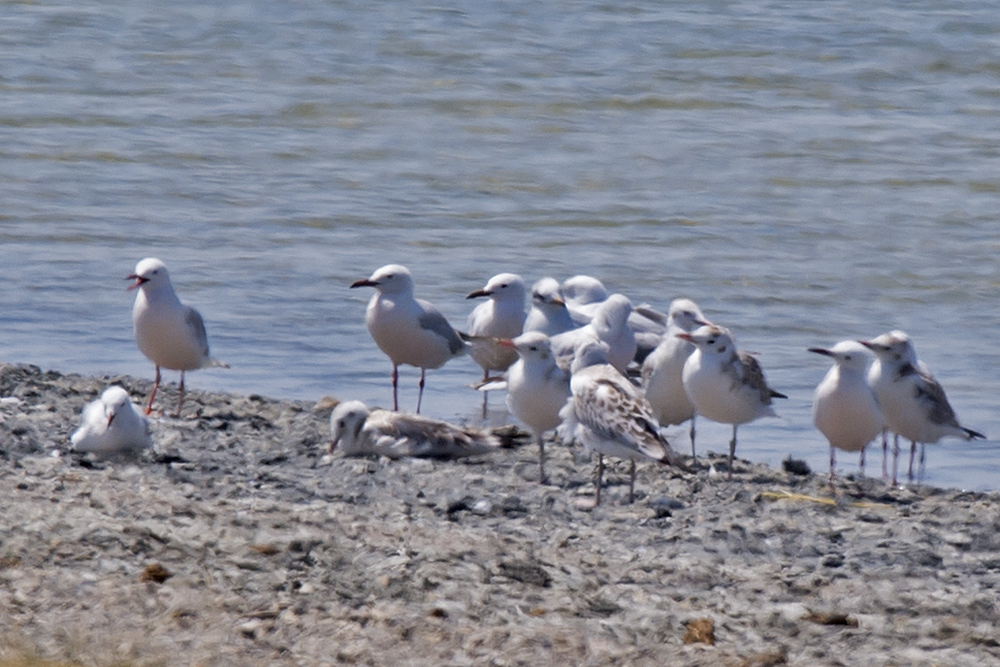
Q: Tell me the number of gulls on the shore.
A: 14